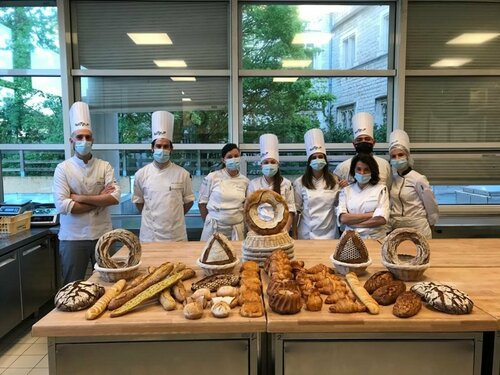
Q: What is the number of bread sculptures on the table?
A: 5